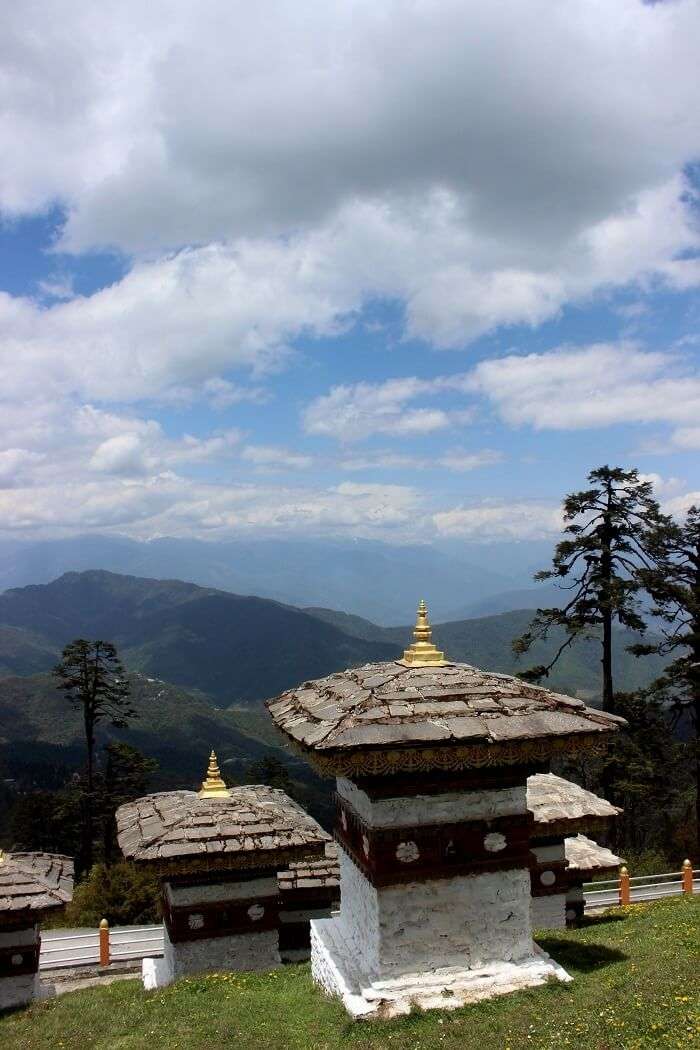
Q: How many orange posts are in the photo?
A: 3